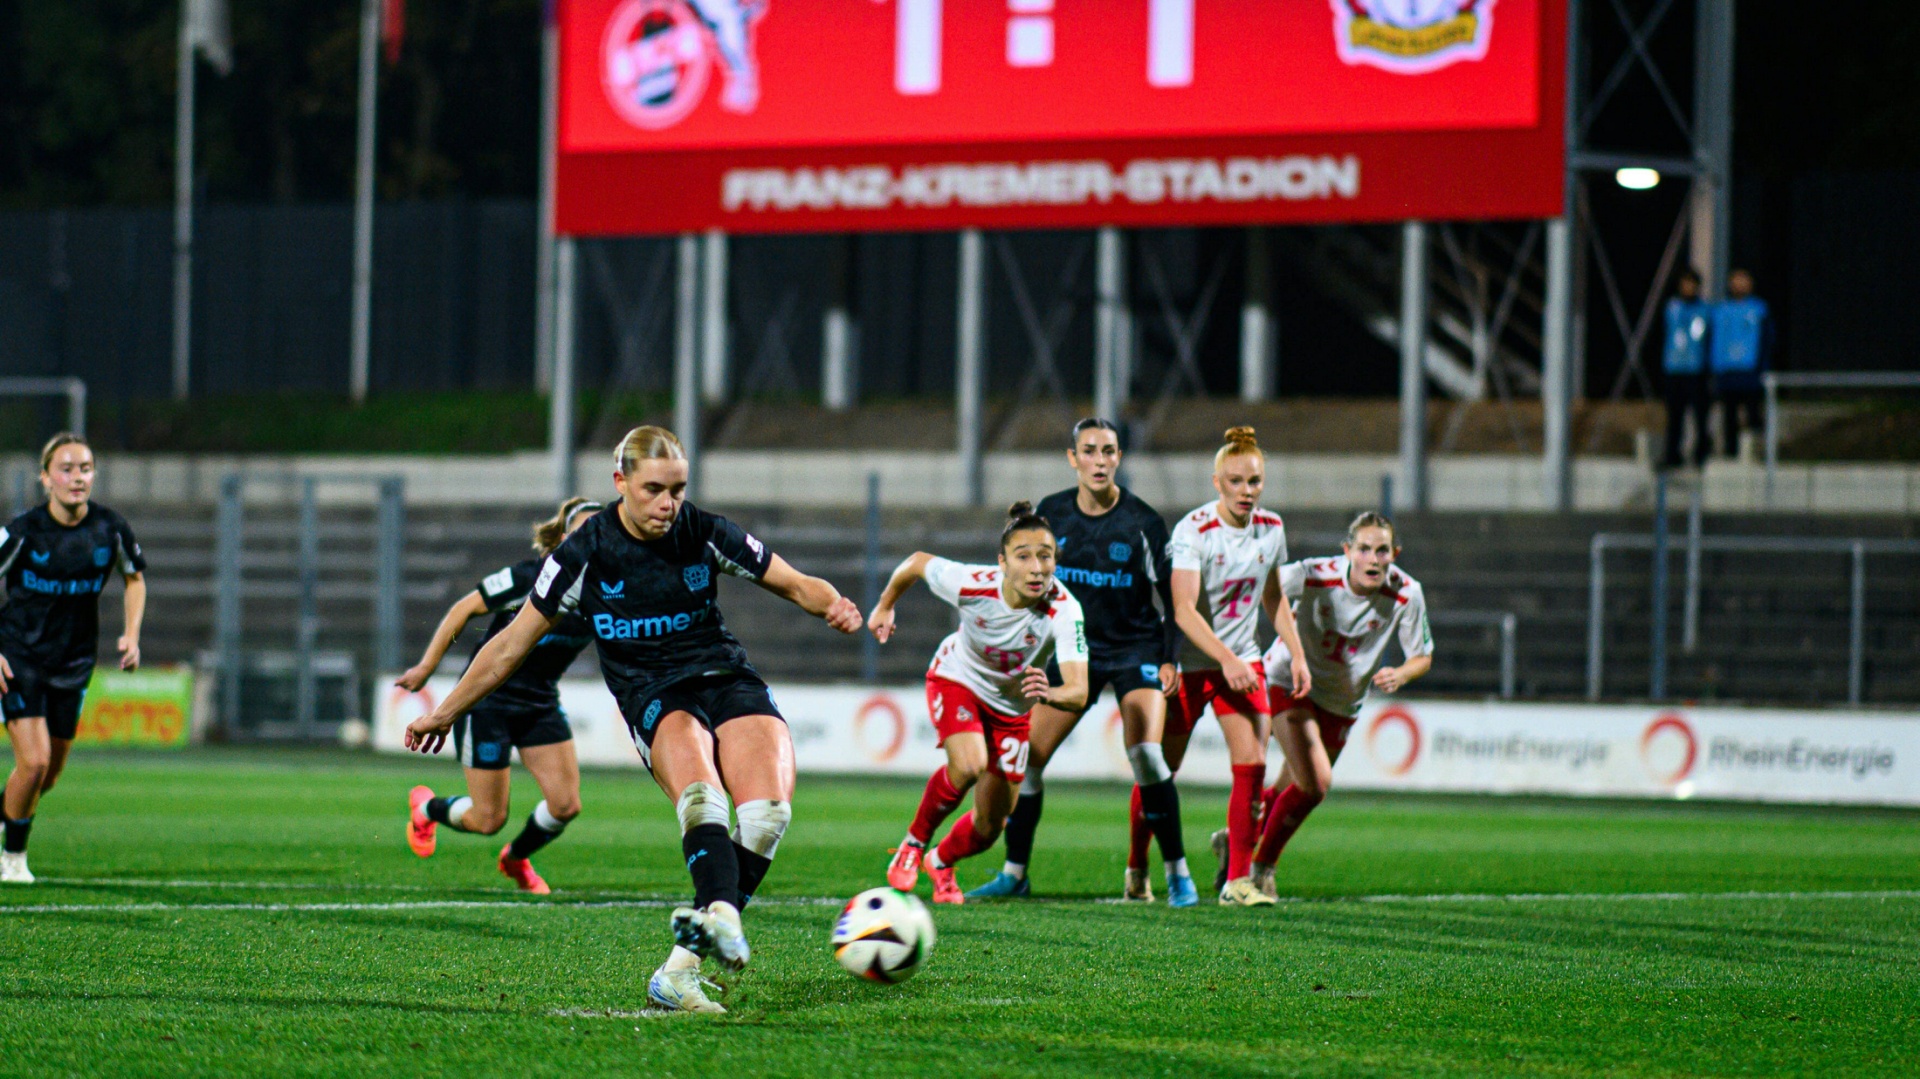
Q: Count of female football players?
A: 7